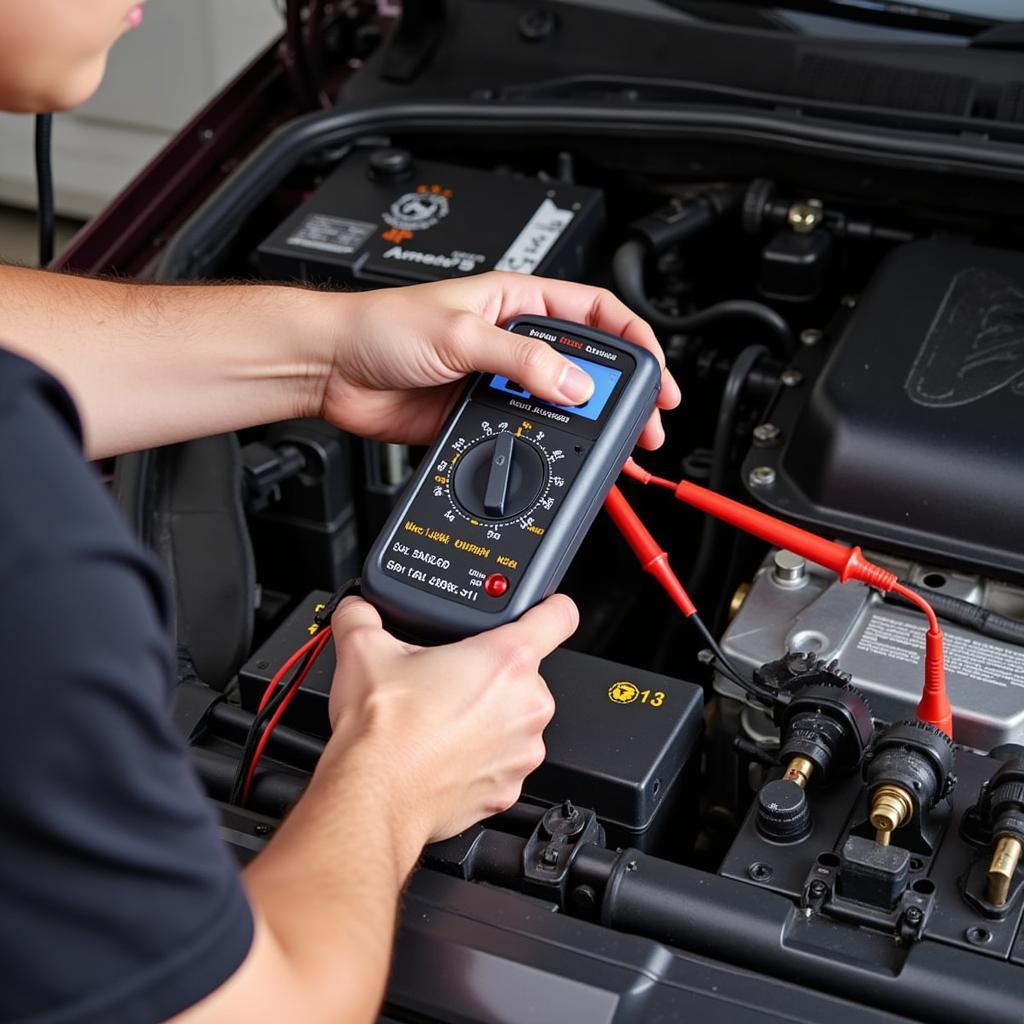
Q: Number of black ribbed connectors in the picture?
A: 3